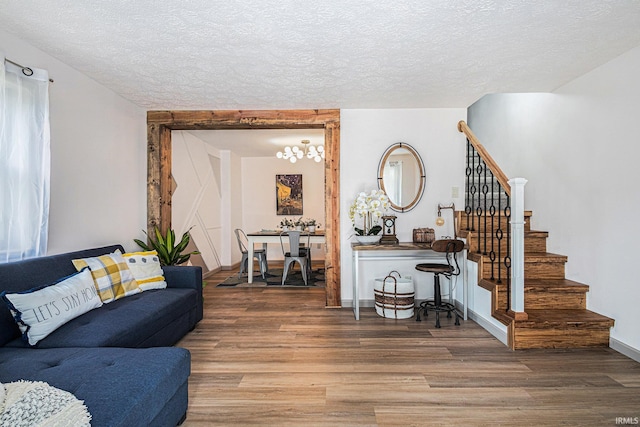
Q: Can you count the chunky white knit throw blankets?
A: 1